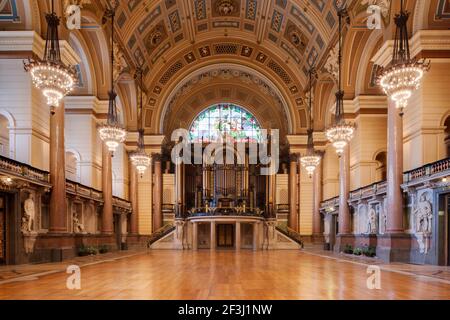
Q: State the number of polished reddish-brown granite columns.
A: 8